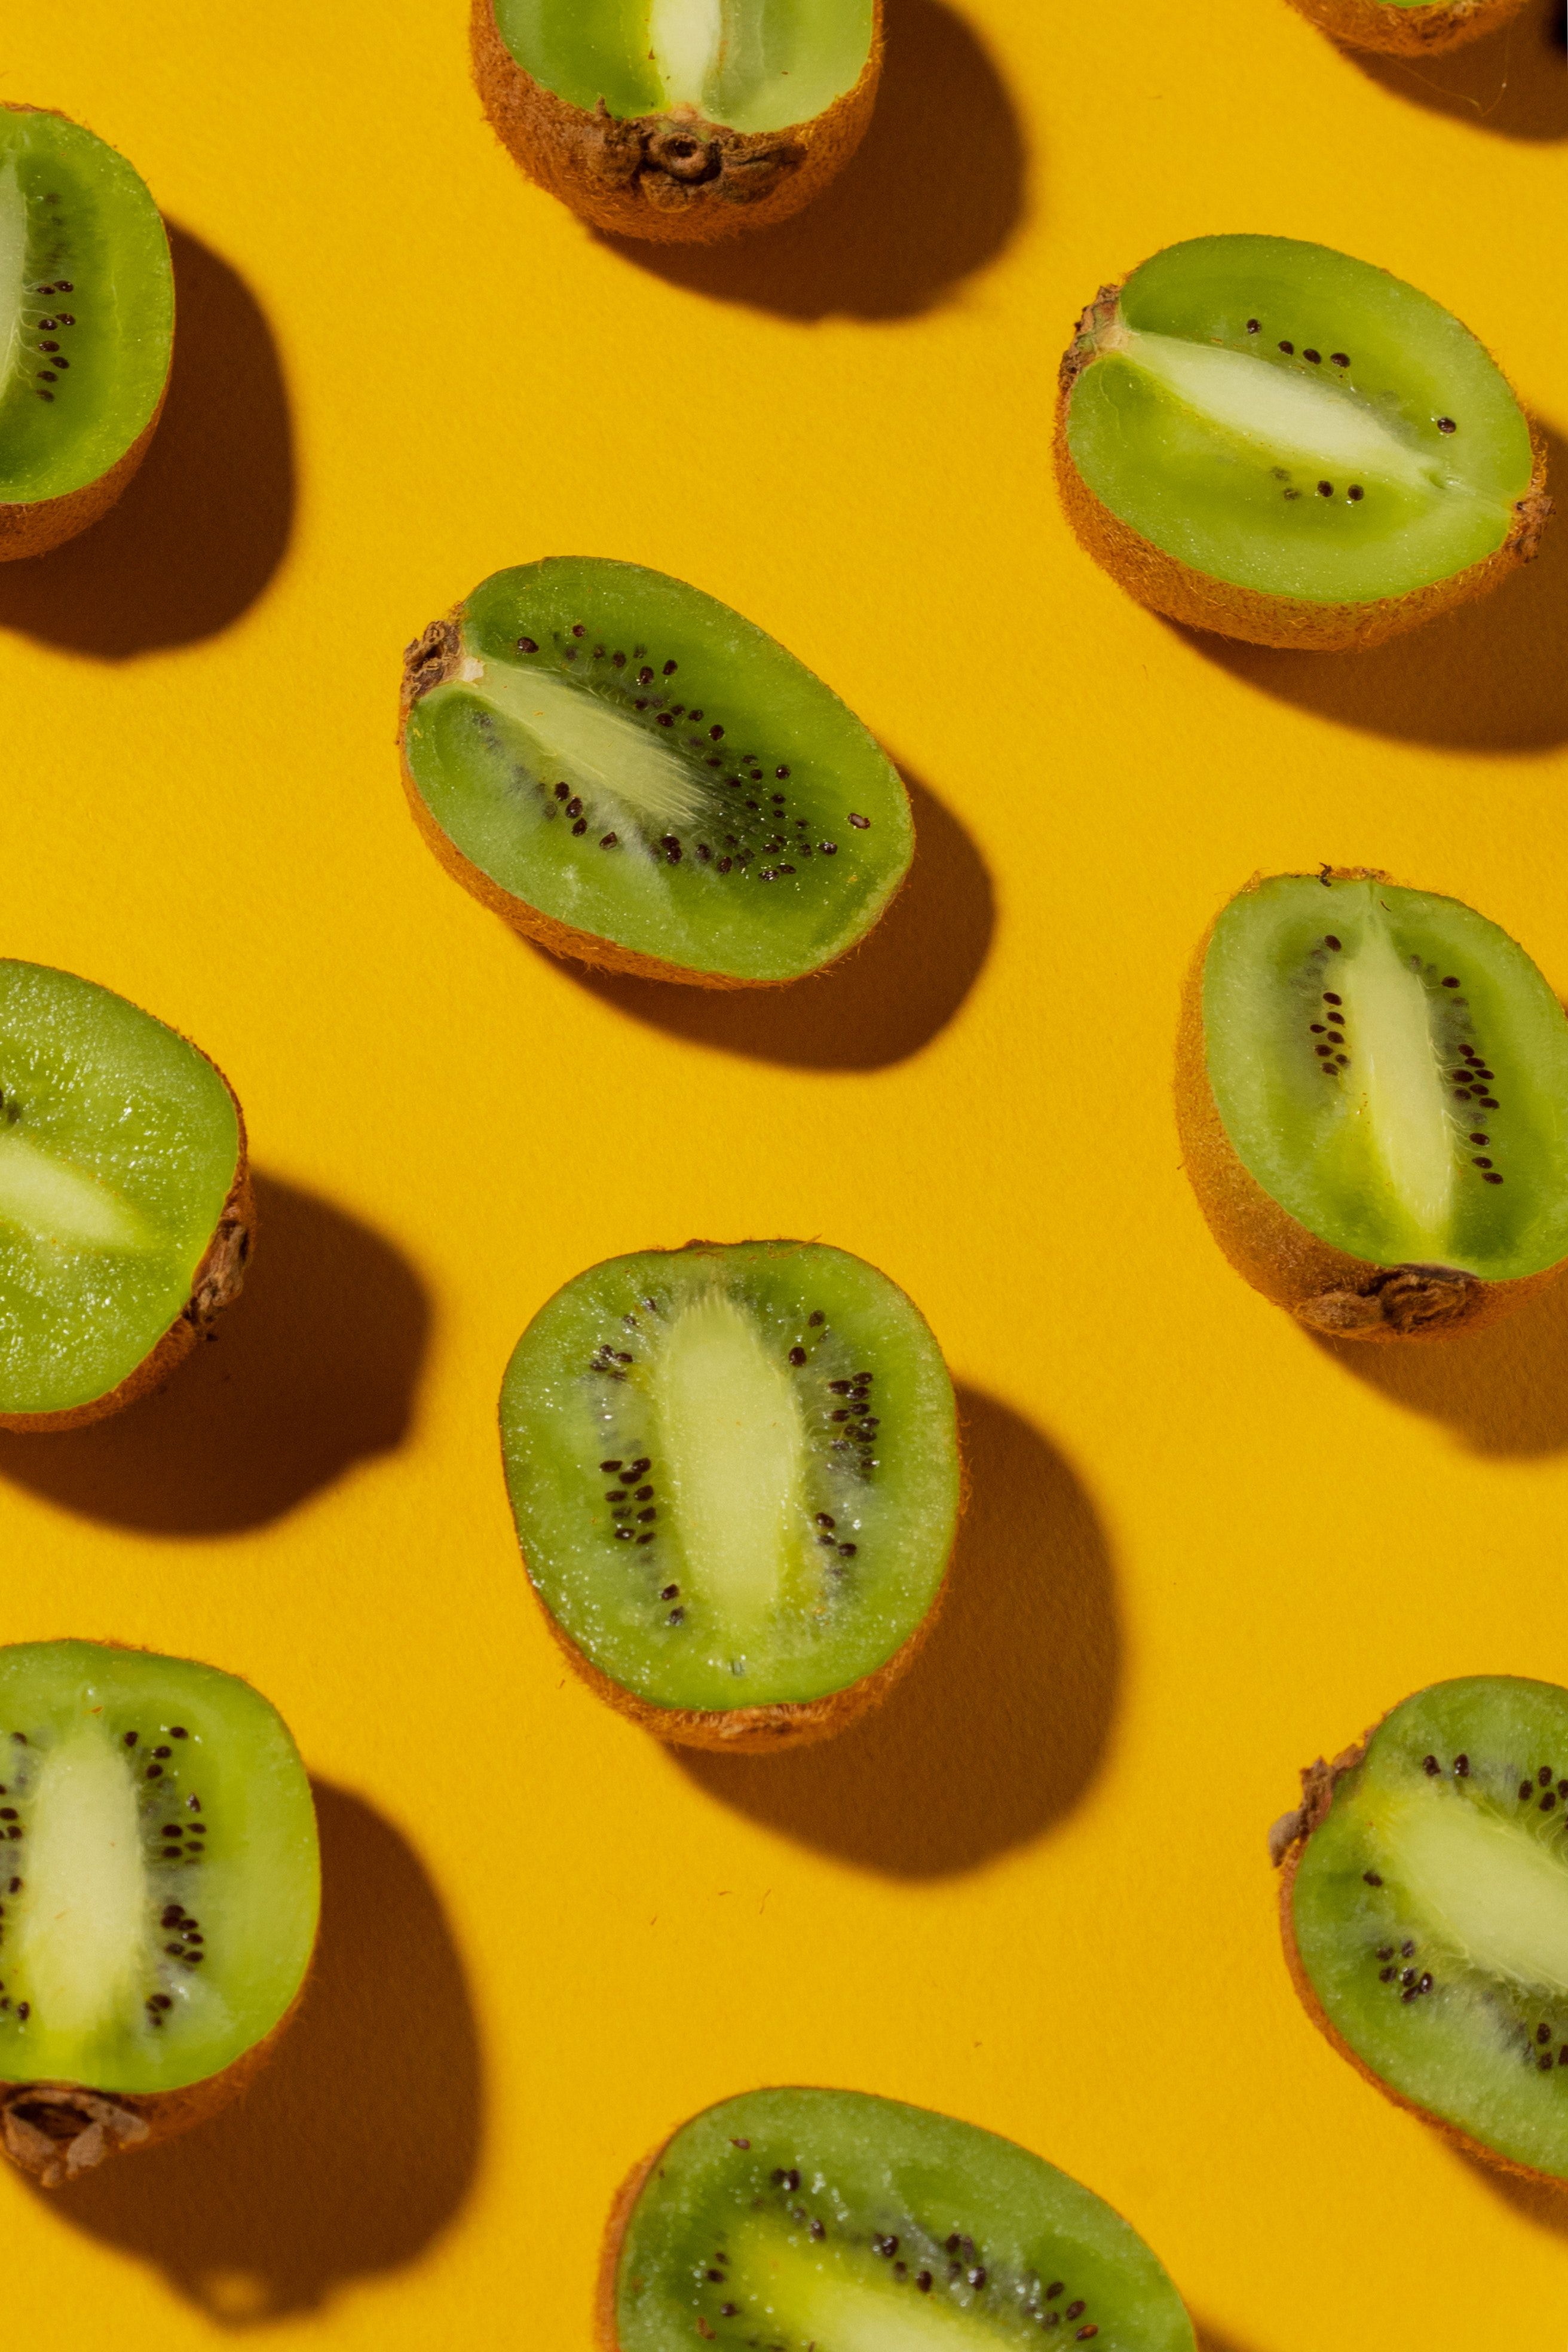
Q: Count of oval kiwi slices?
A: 11